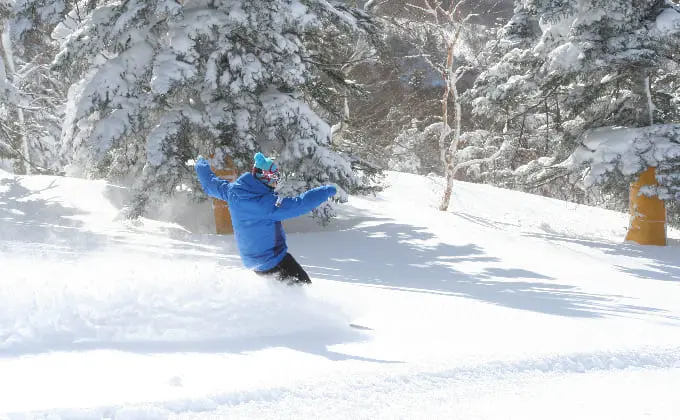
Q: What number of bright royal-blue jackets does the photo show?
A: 1